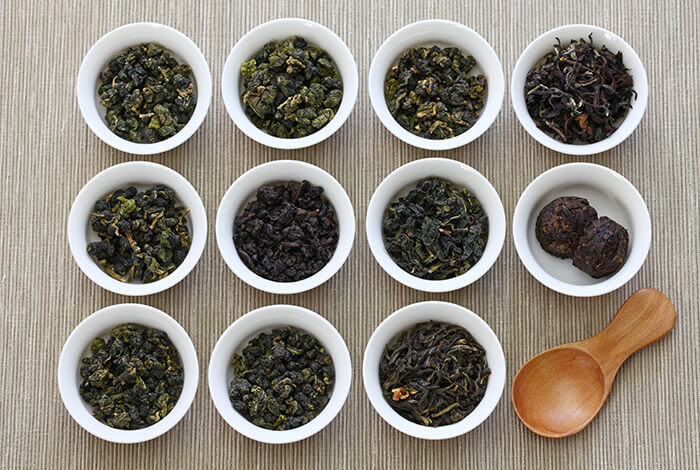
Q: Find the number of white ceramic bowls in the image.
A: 11